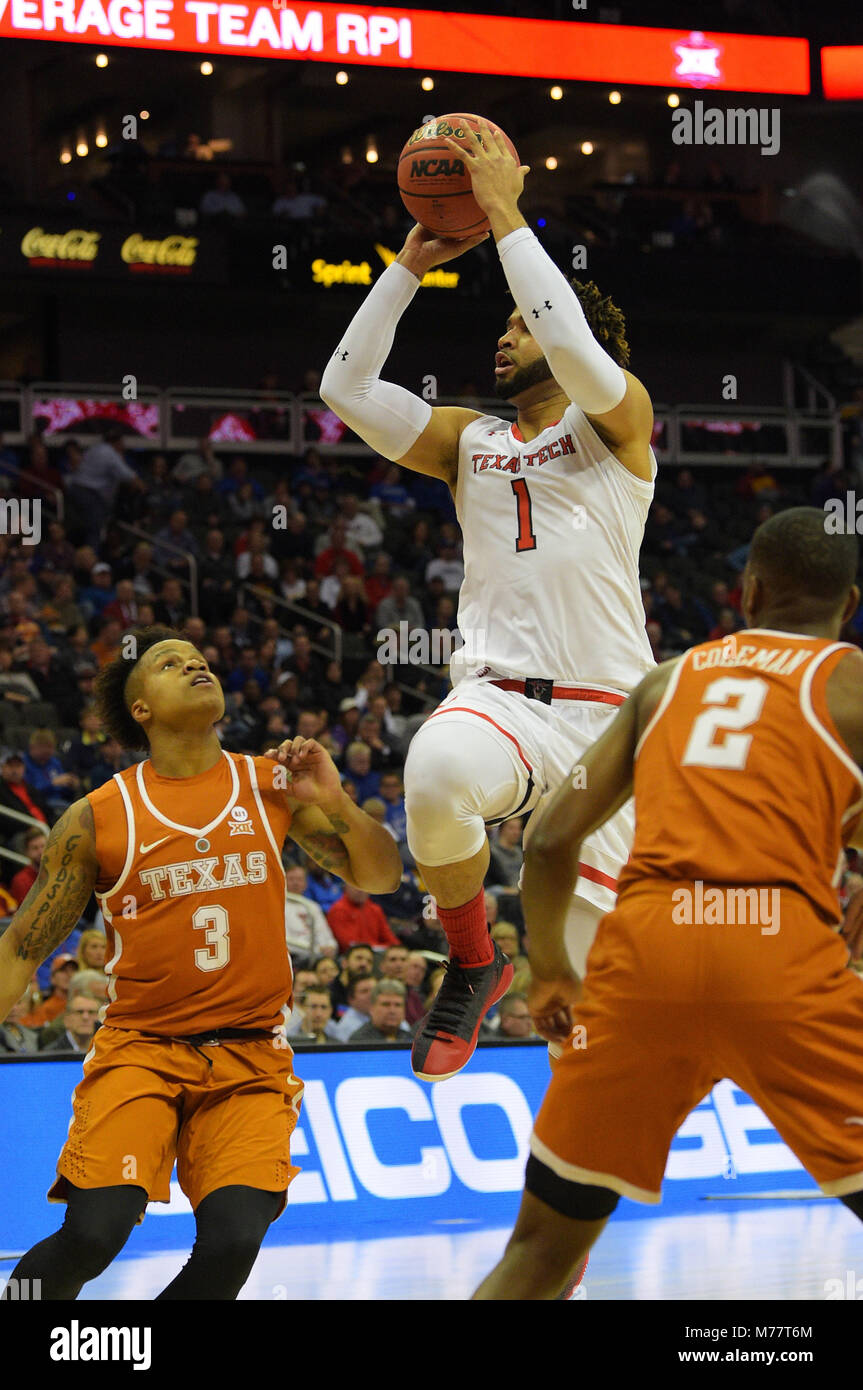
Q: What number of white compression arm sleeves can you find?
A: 2